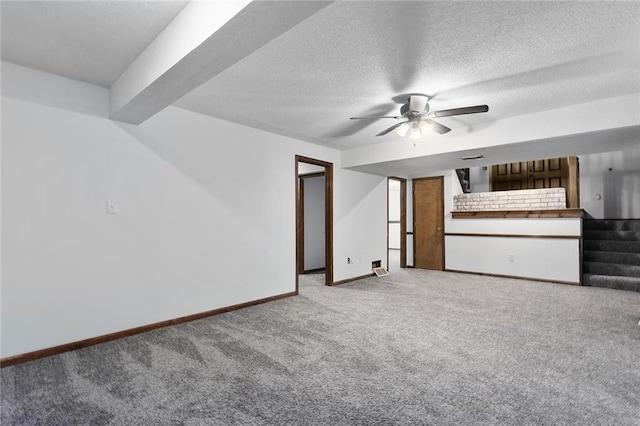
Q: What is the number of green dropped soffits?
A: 0